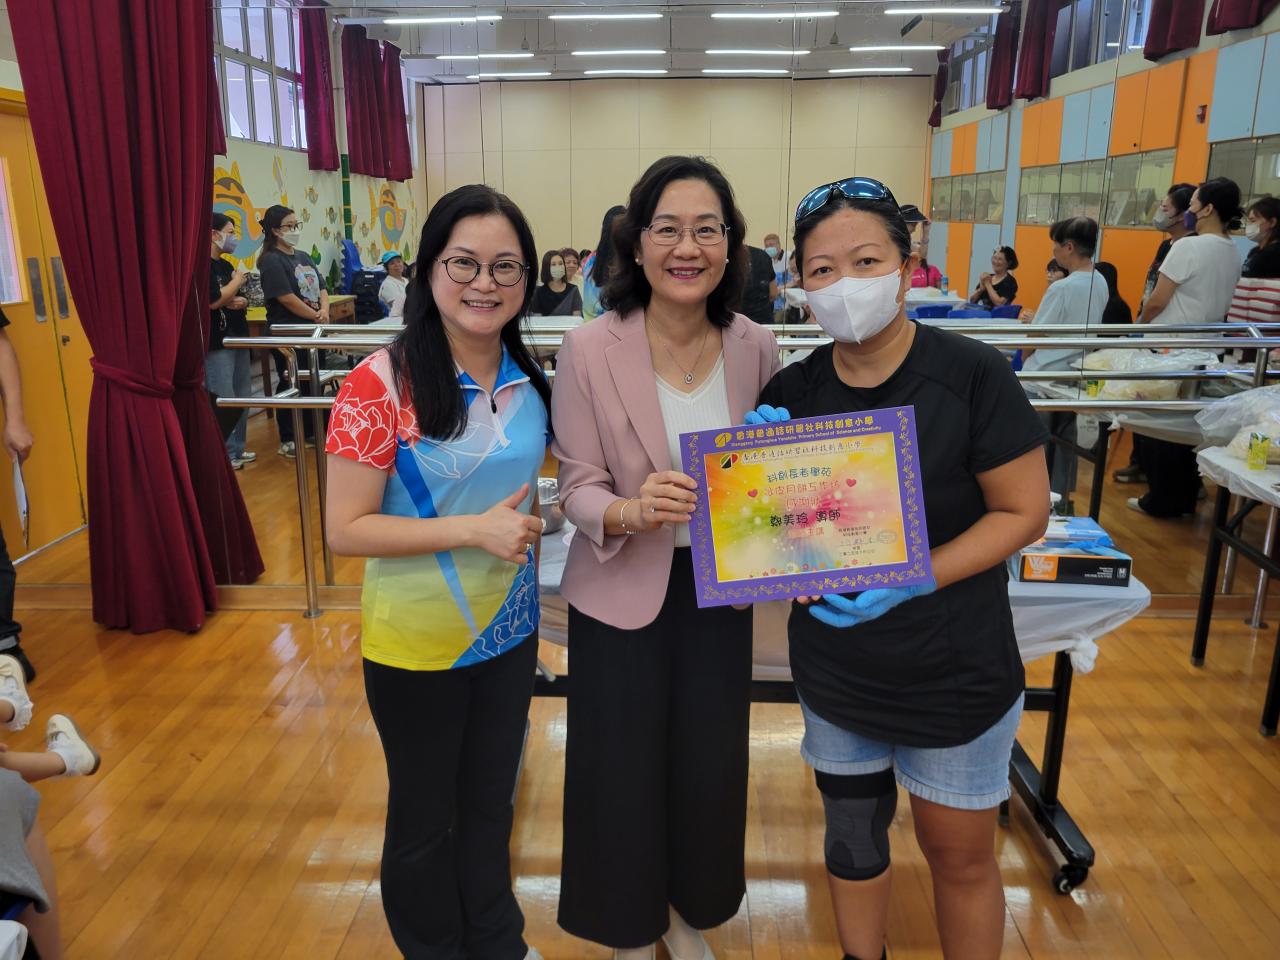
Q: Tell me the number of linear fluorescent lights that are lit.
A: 12